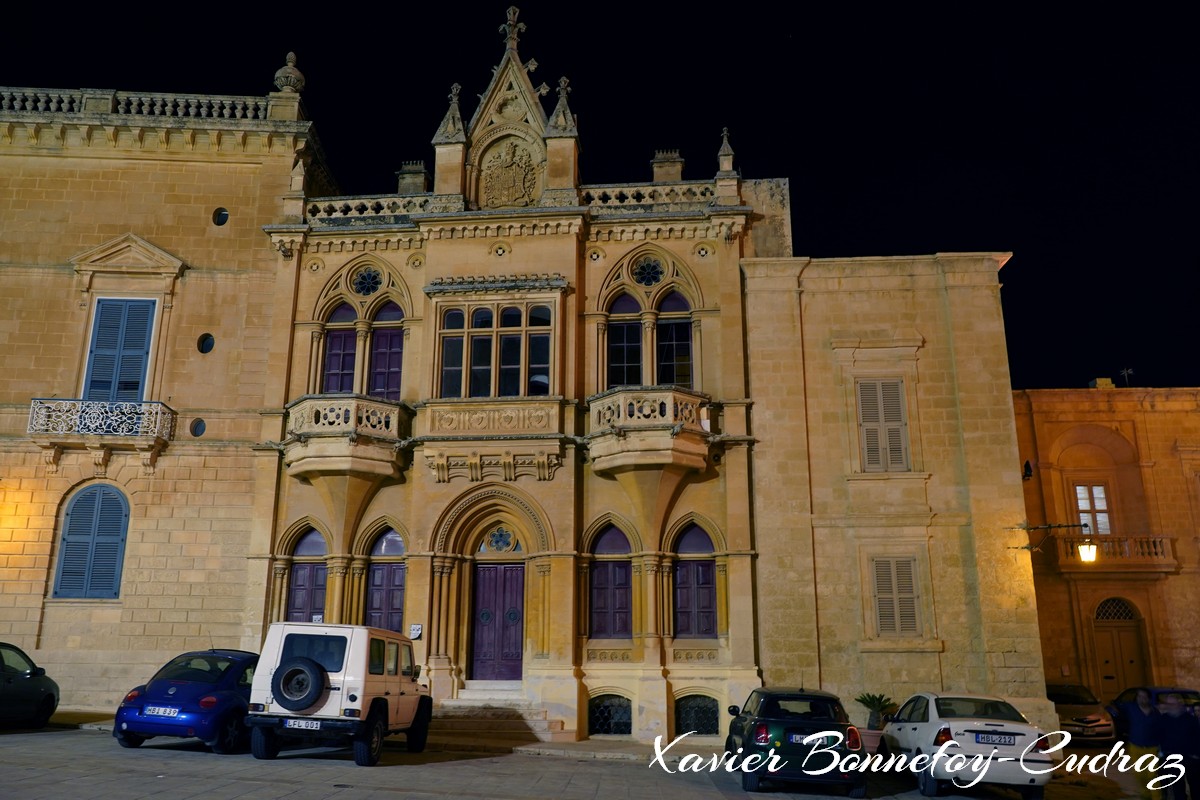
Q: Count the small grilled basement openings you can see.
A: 2